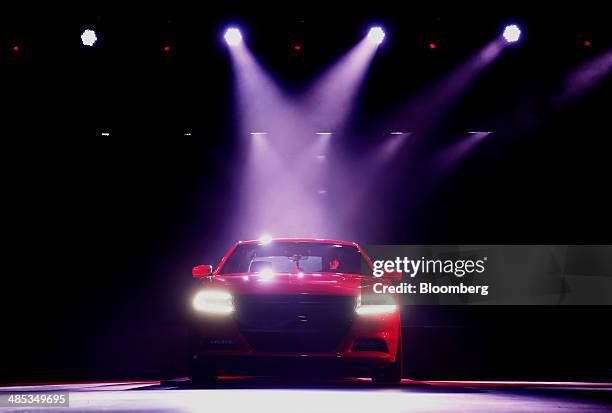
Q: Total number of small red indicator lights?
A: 5